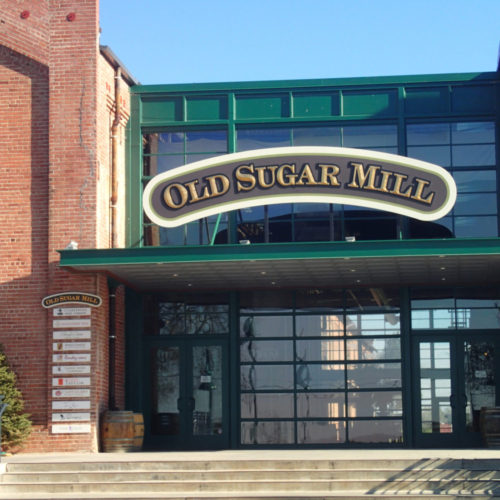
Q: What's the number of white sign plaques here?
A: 11